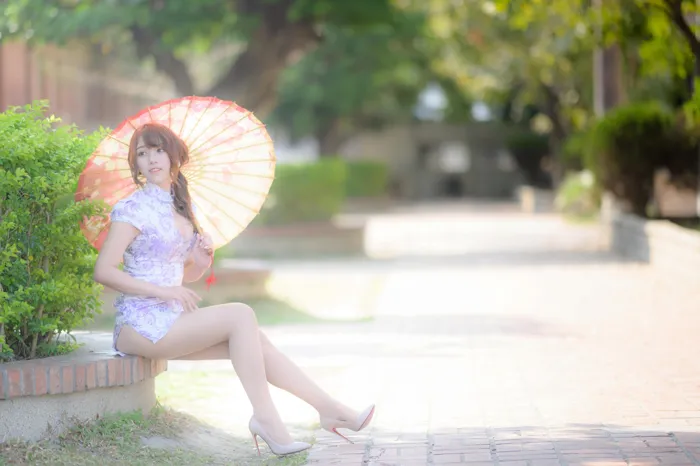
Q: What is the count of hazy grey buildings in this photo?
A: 1